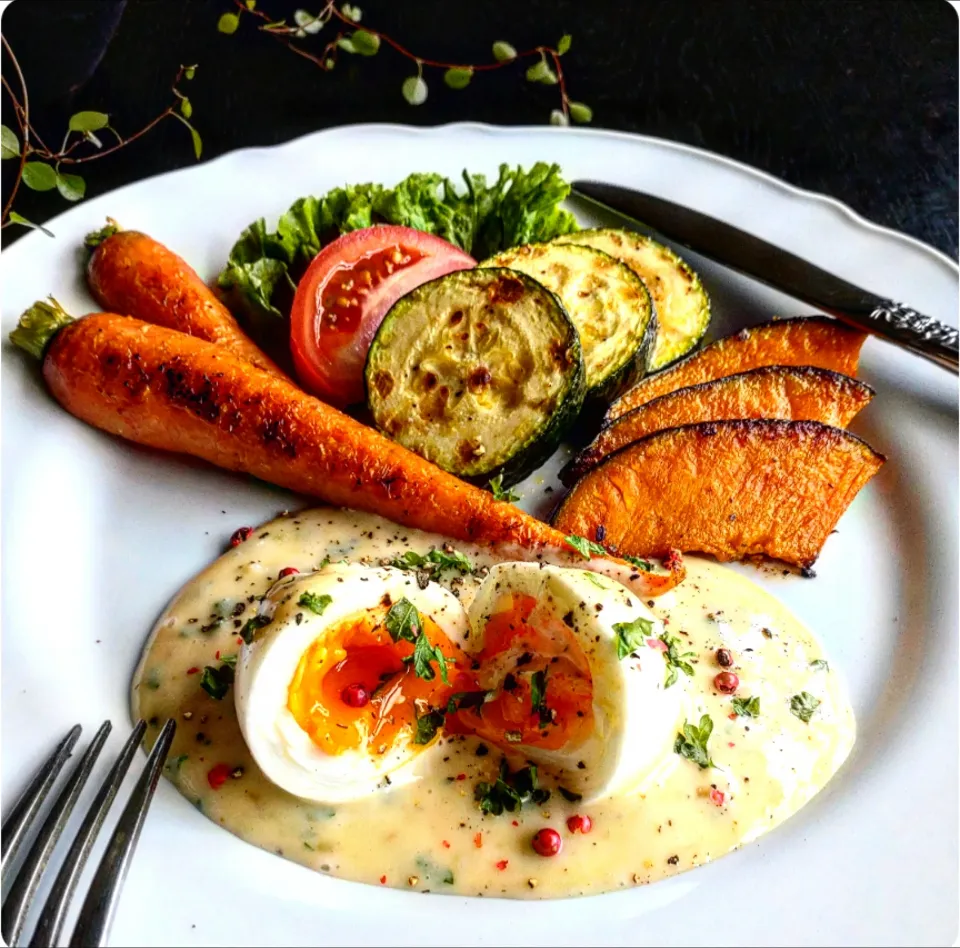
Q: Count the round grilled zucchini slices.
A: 3